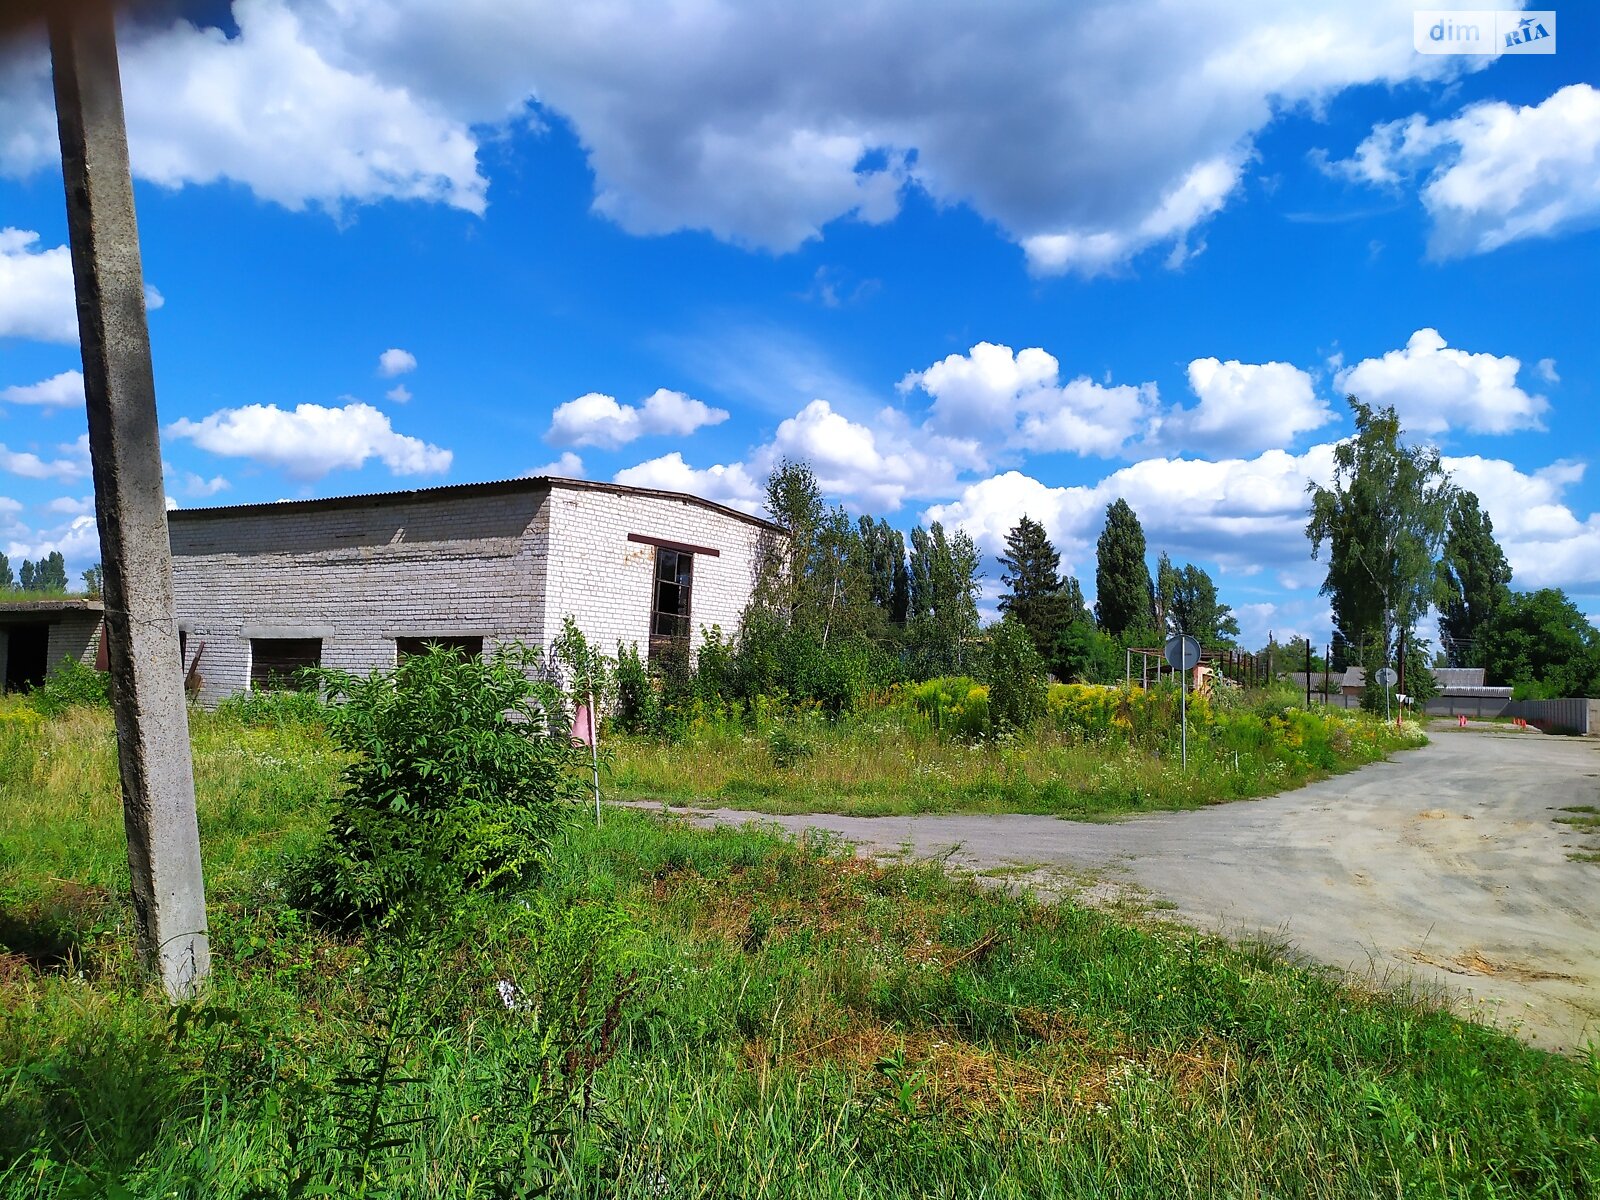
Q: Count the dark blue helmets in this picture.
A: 0